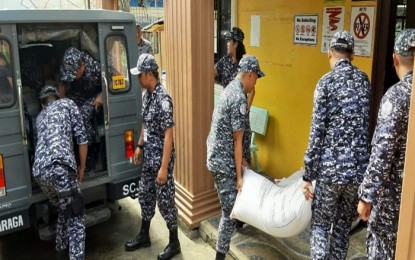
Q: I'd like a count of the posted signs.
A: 3